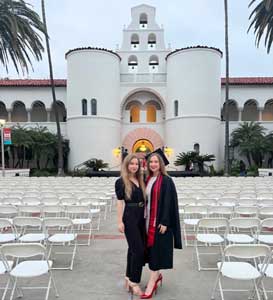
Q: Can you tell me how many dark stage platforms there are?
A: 1